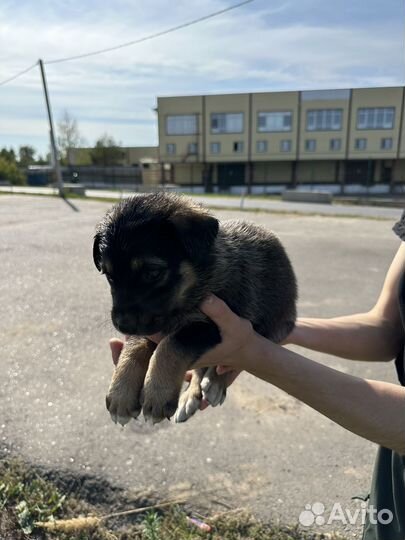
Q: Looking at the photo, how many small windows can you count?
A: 10